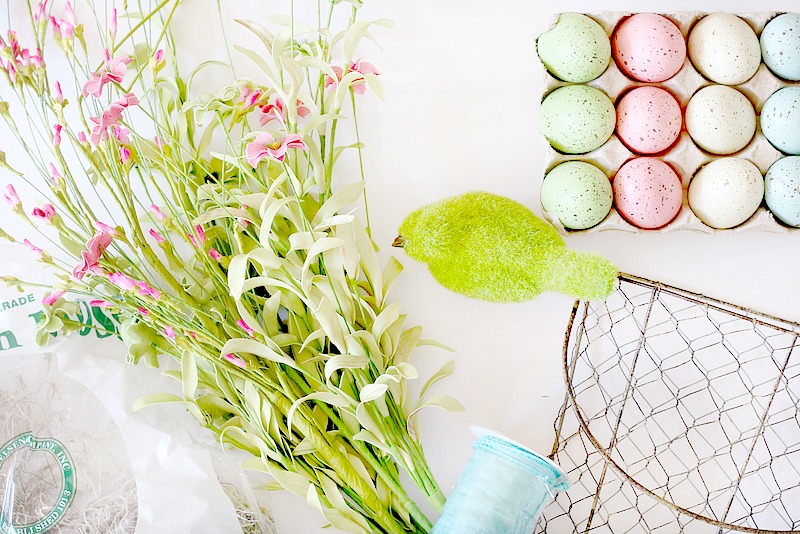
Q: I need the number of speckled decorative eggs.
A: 12